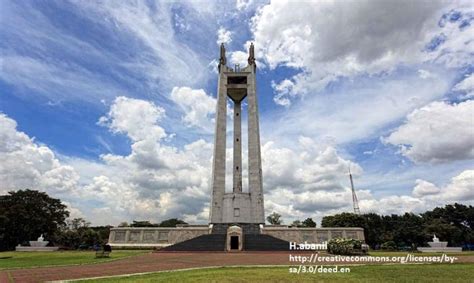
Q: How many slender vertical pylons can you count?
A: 3